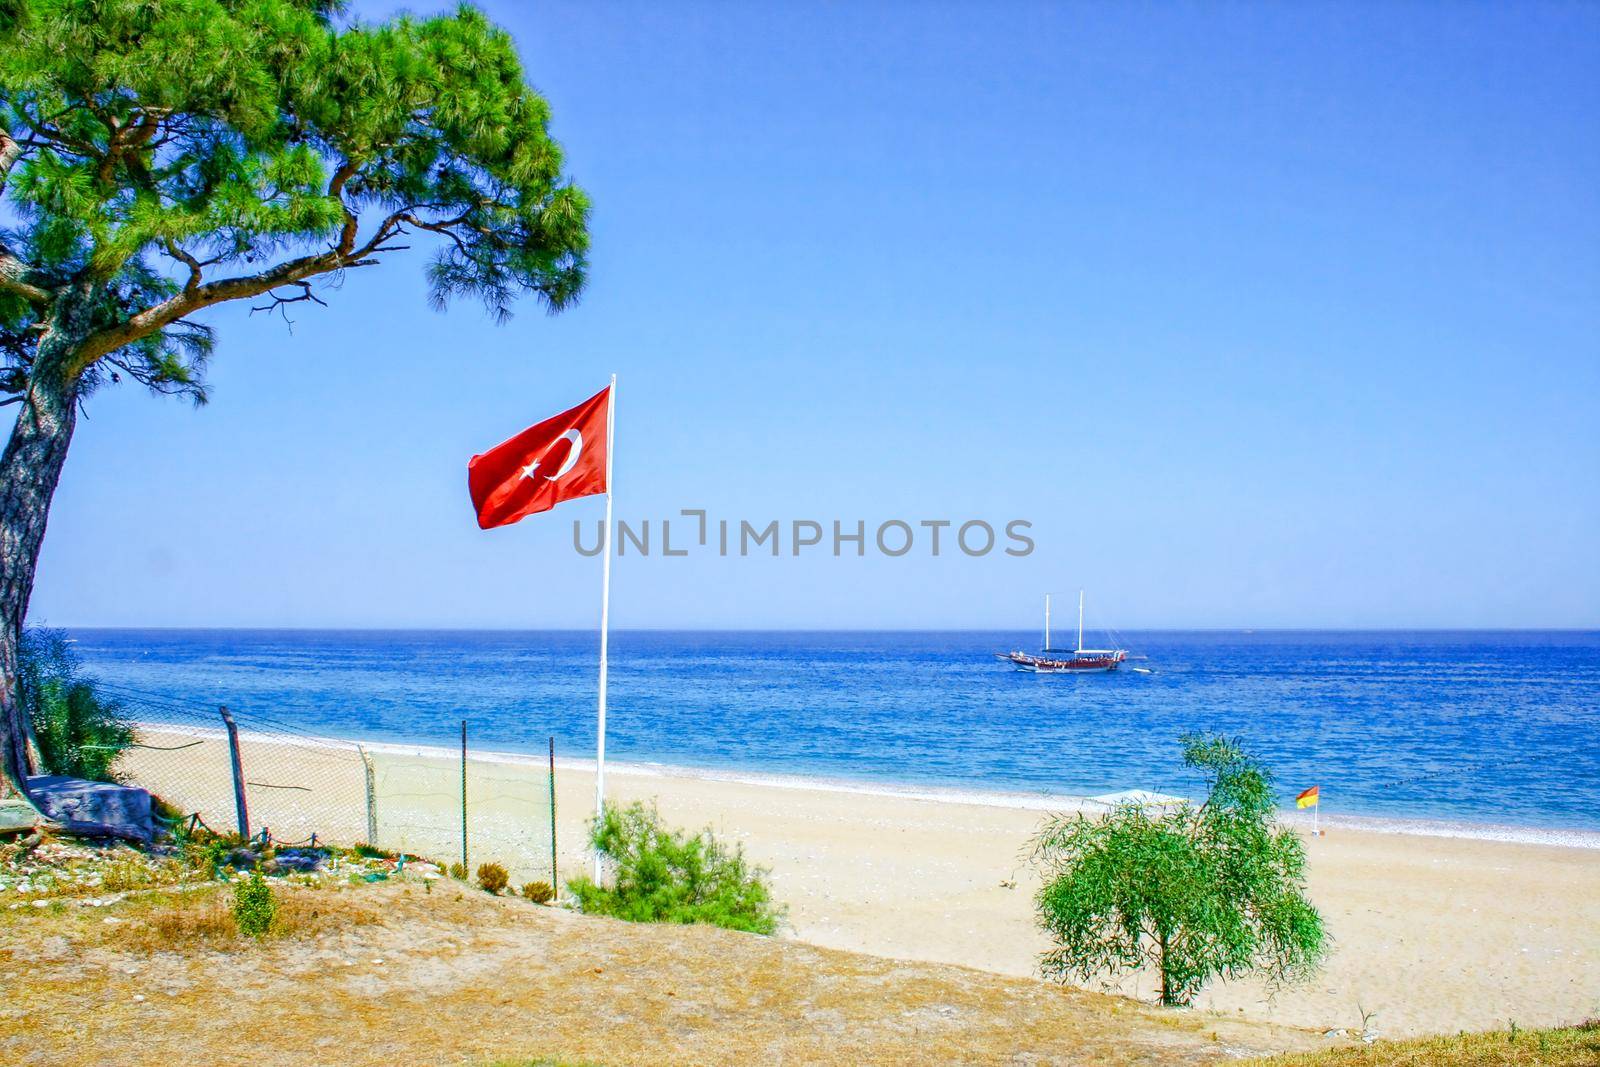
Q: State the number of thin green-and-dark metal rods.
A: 2